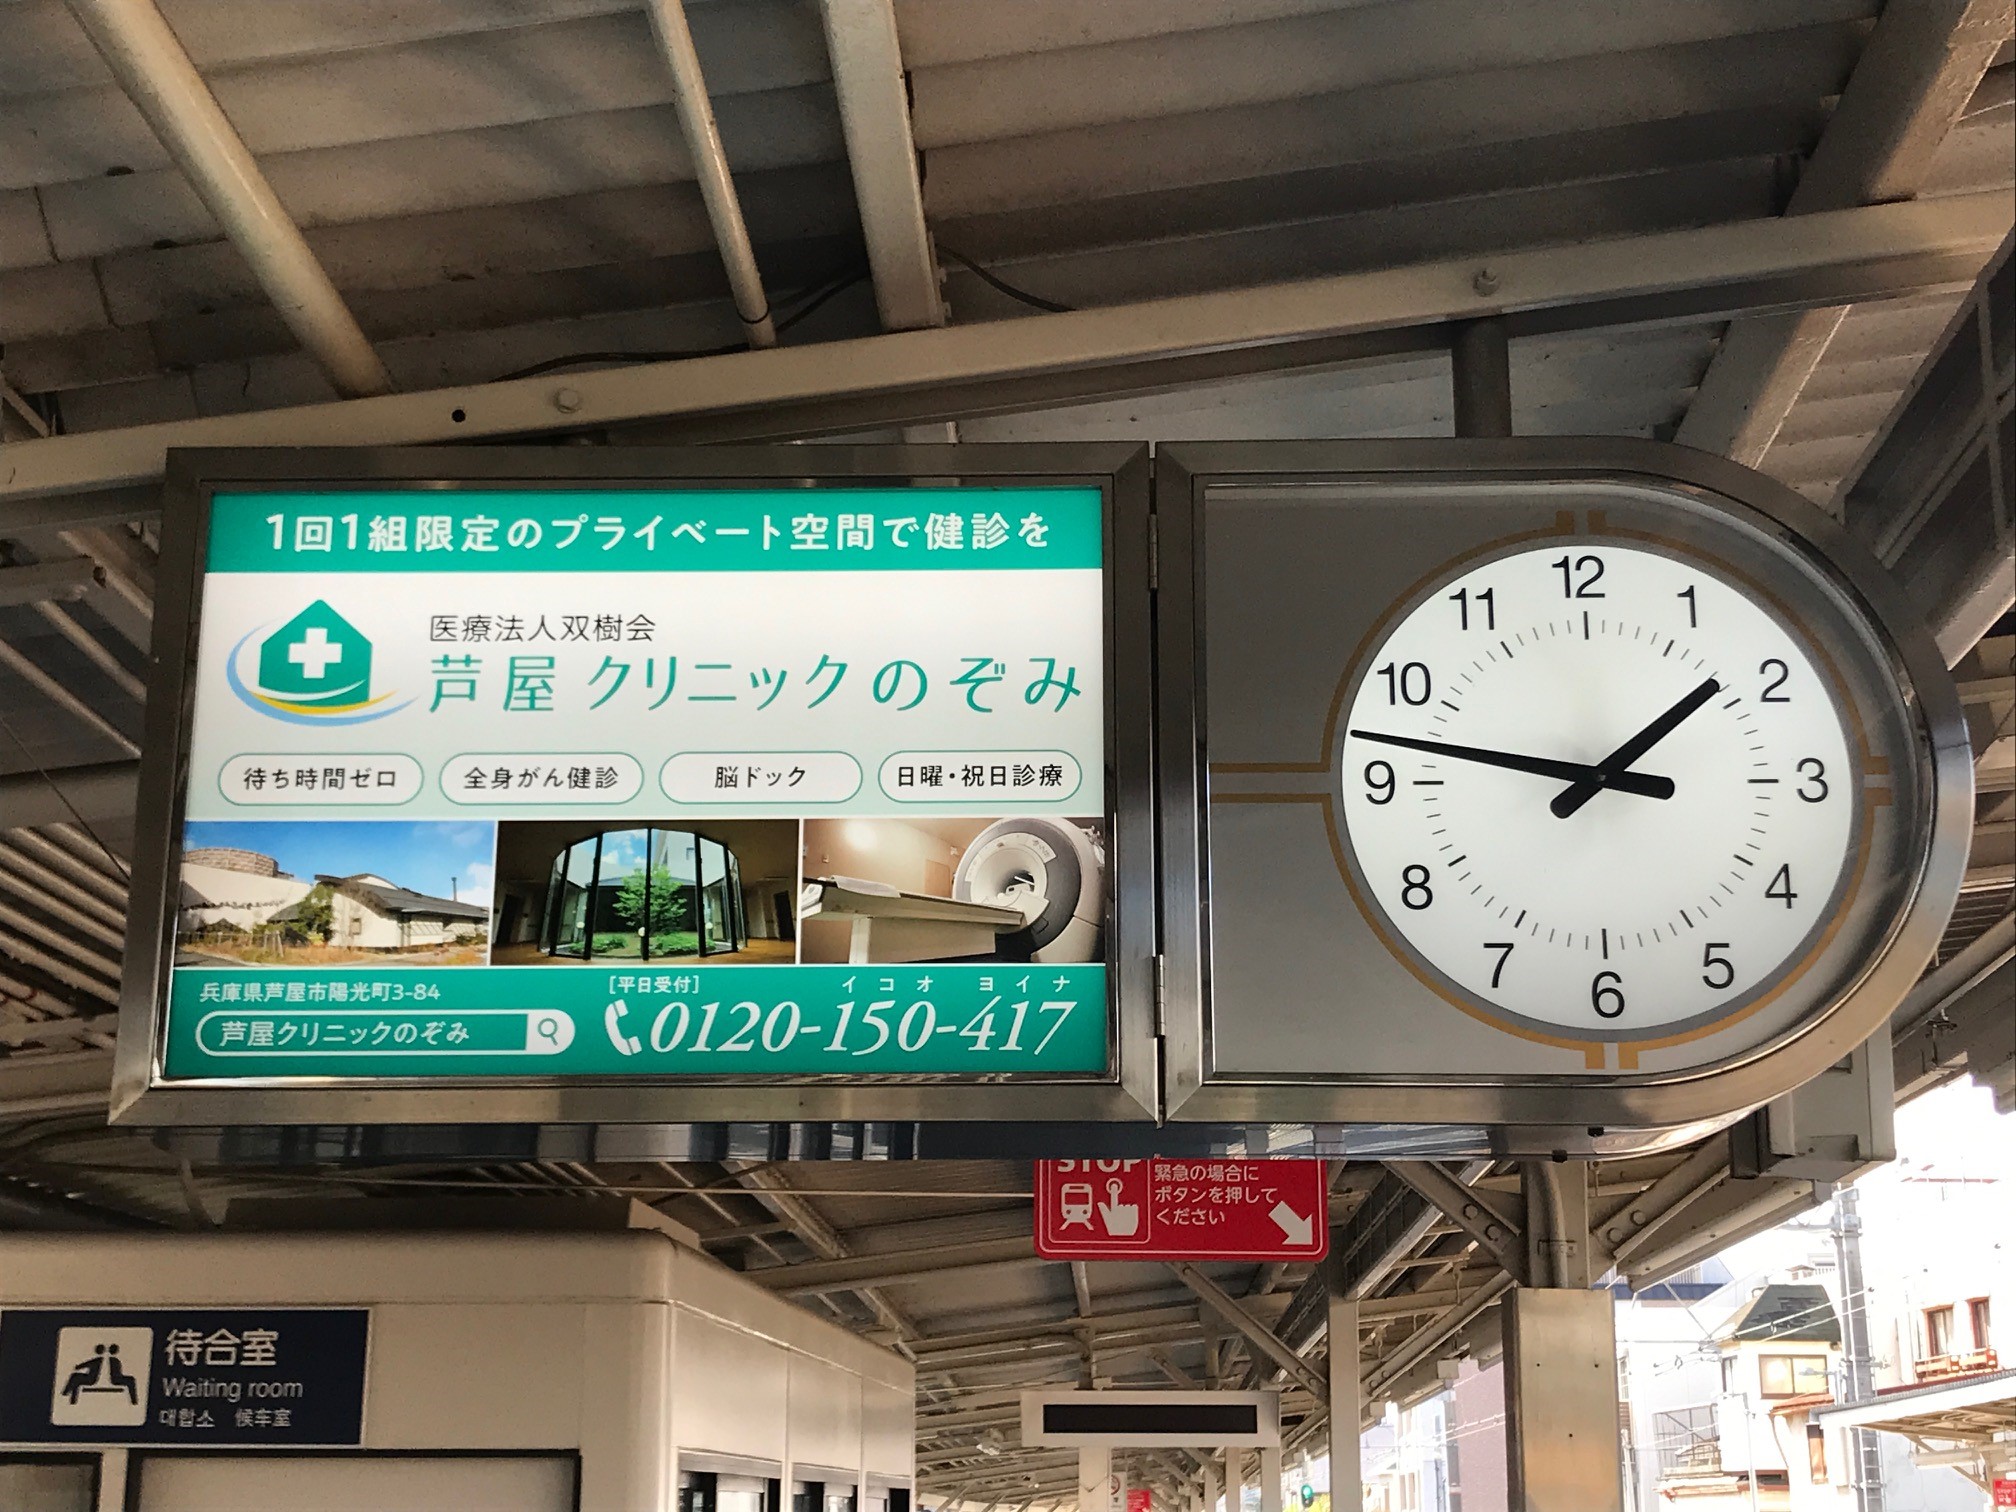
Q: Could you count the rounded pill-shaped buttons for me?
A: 4